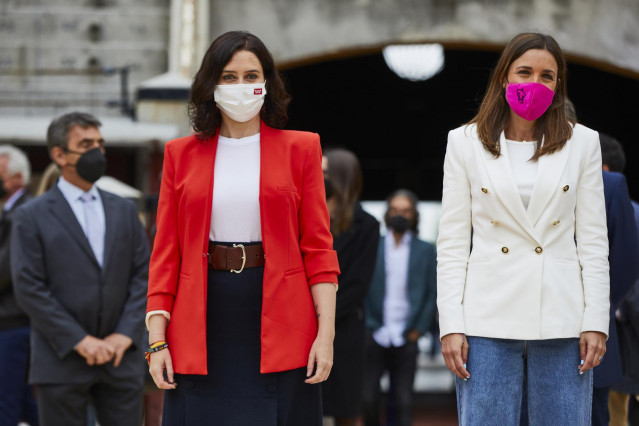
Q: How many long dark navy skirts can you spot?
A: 1